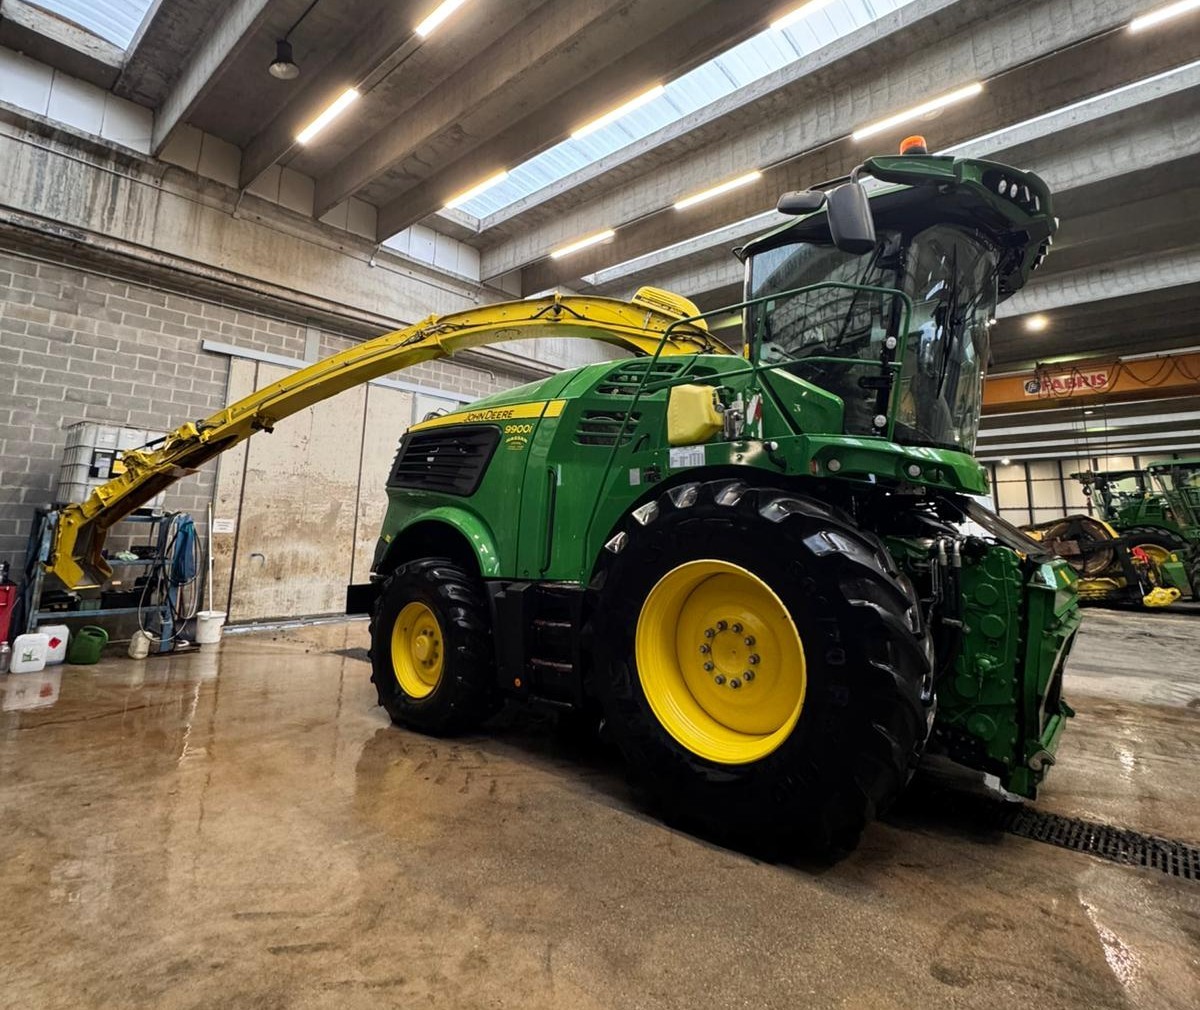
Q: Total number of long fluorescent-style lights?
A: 9